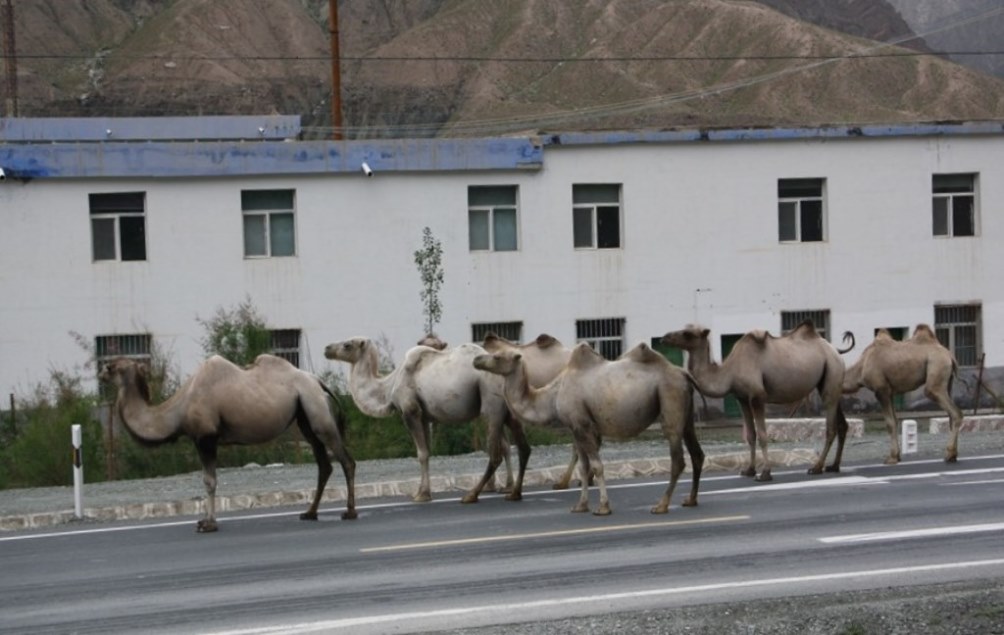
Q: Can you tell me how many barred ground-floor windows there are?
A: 6